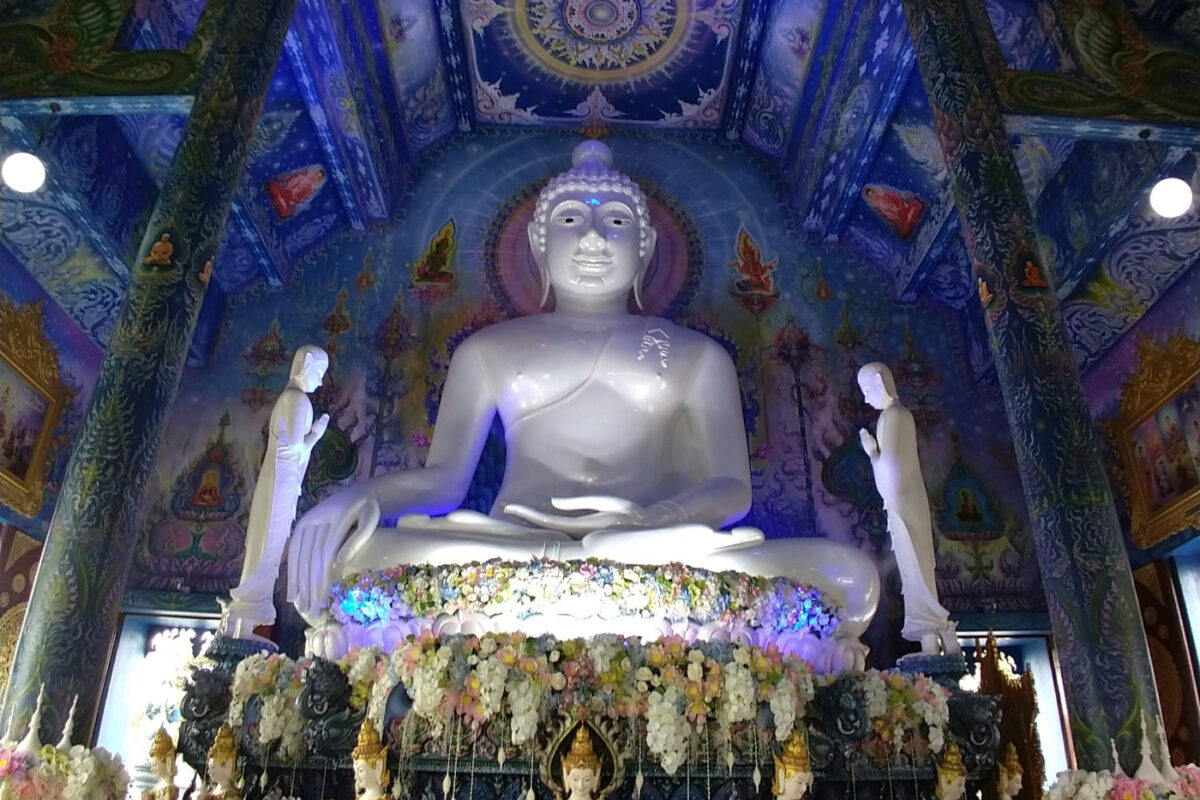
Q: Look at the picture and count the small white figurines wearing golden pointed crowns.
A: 7